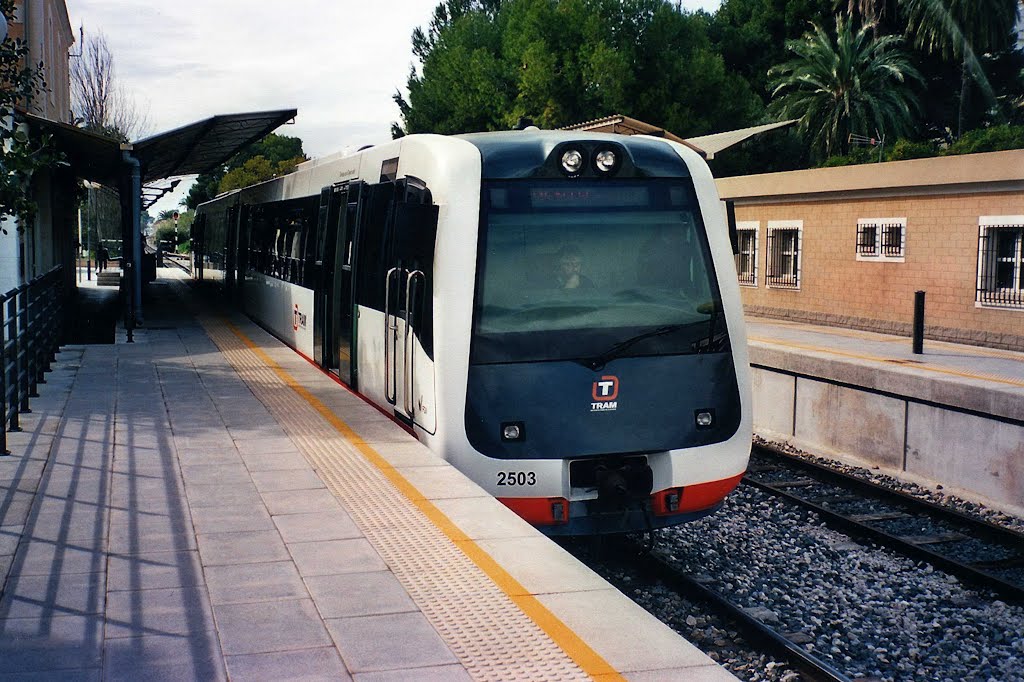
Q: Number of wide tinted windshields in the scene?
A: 1